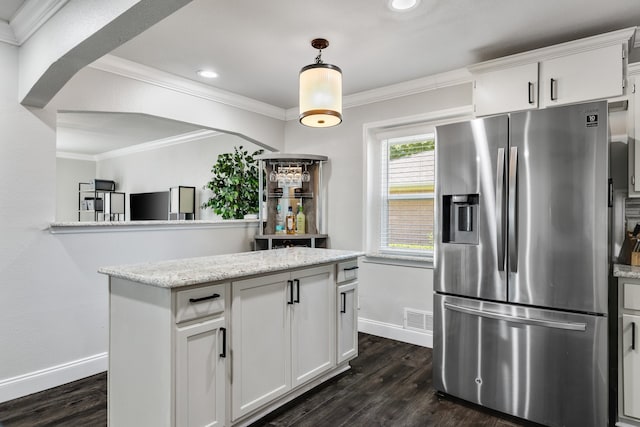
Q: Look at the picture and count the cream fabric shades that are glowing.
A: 1